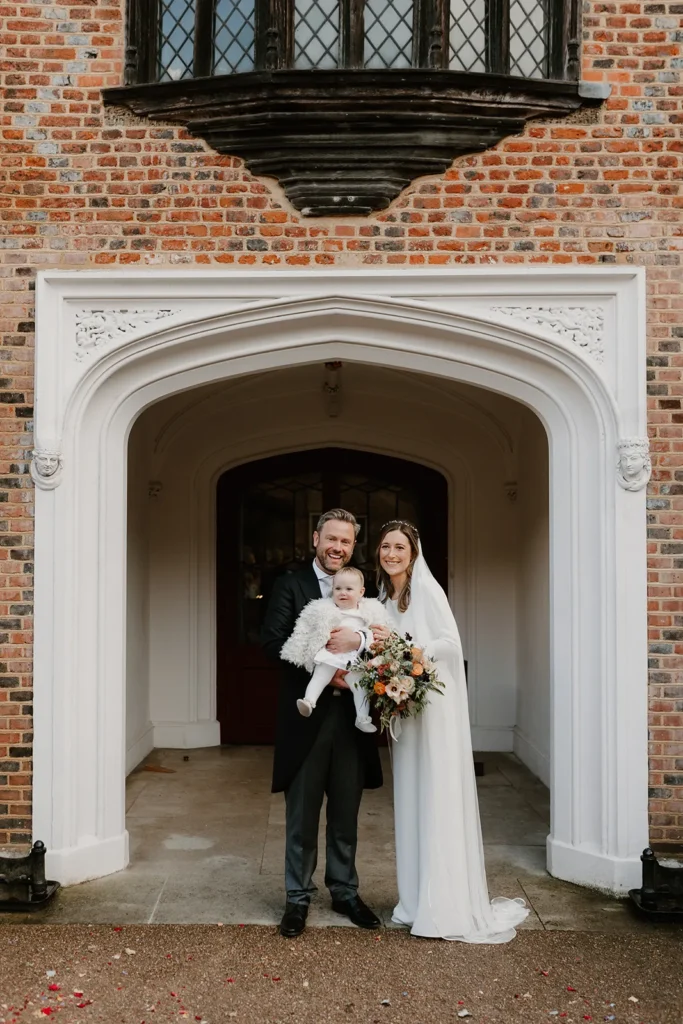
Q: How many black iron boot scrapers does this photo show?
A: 2